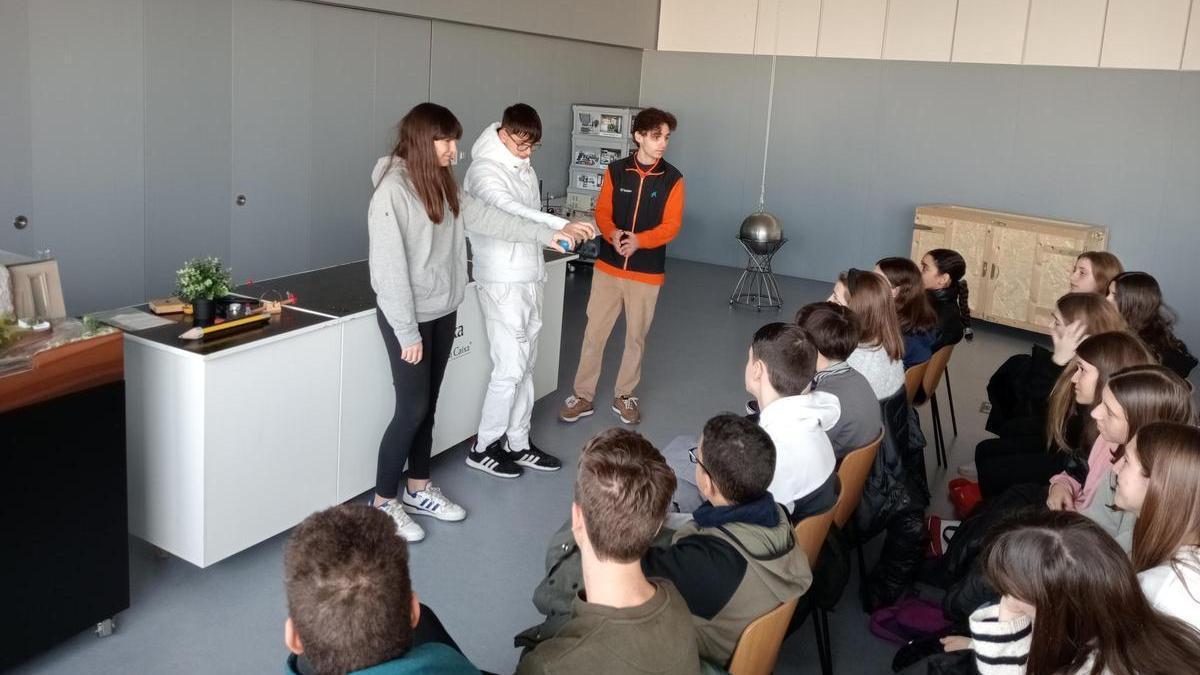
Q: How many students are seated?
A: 15